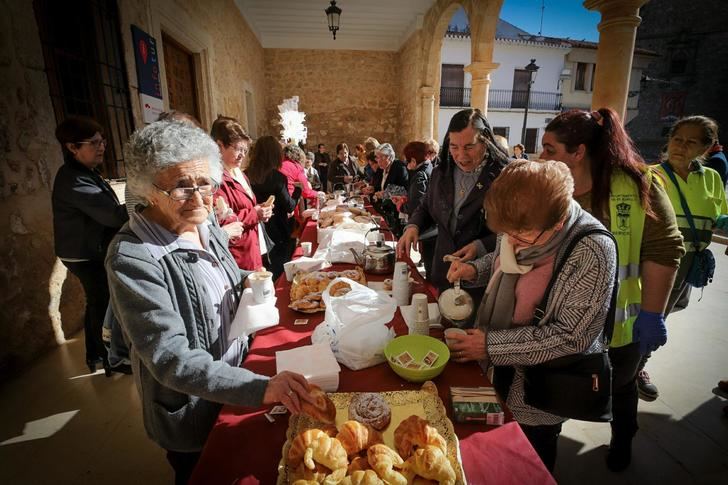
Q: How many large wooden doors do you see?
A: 1